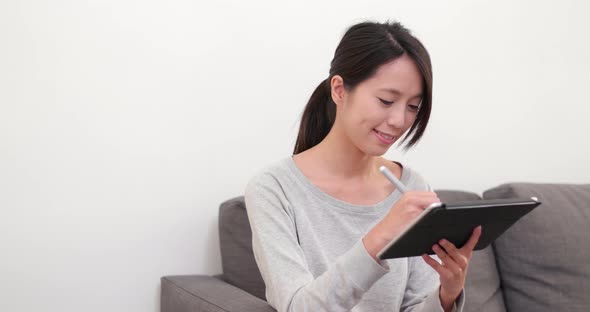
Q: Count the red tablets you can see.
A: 0